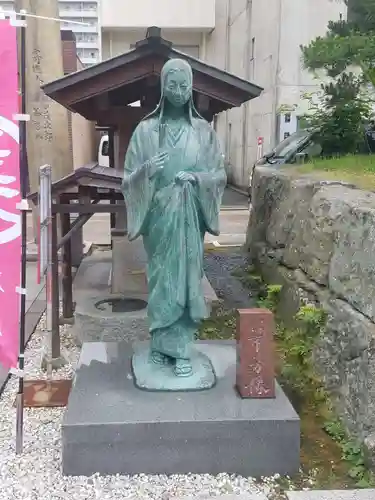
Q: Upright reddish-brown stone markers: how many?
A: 1